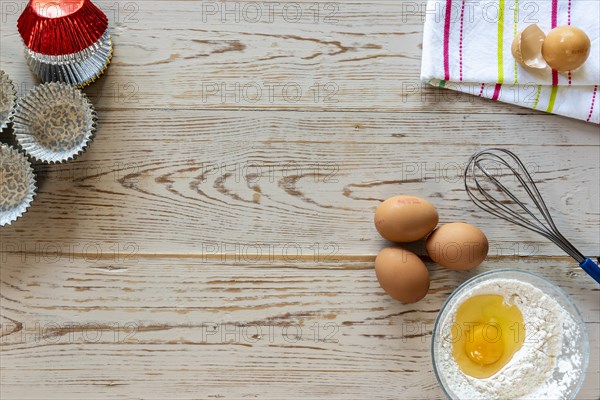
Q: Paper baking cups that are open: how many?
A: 3